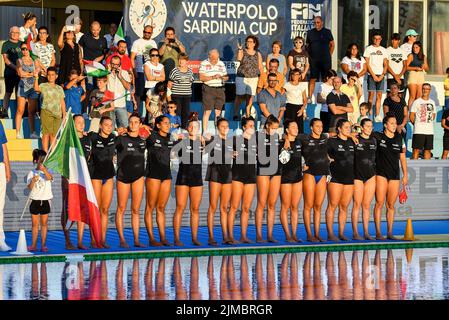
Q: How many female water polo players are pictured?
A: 13